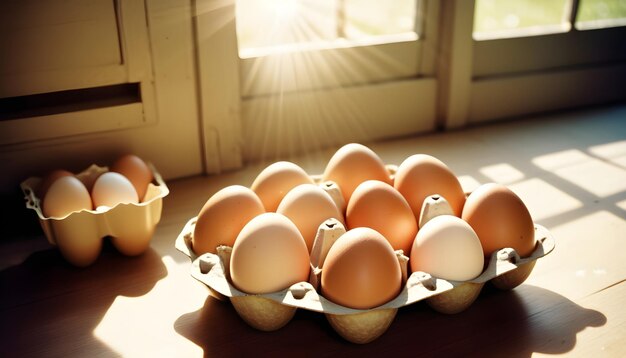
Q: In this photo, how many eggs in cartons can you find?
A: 14